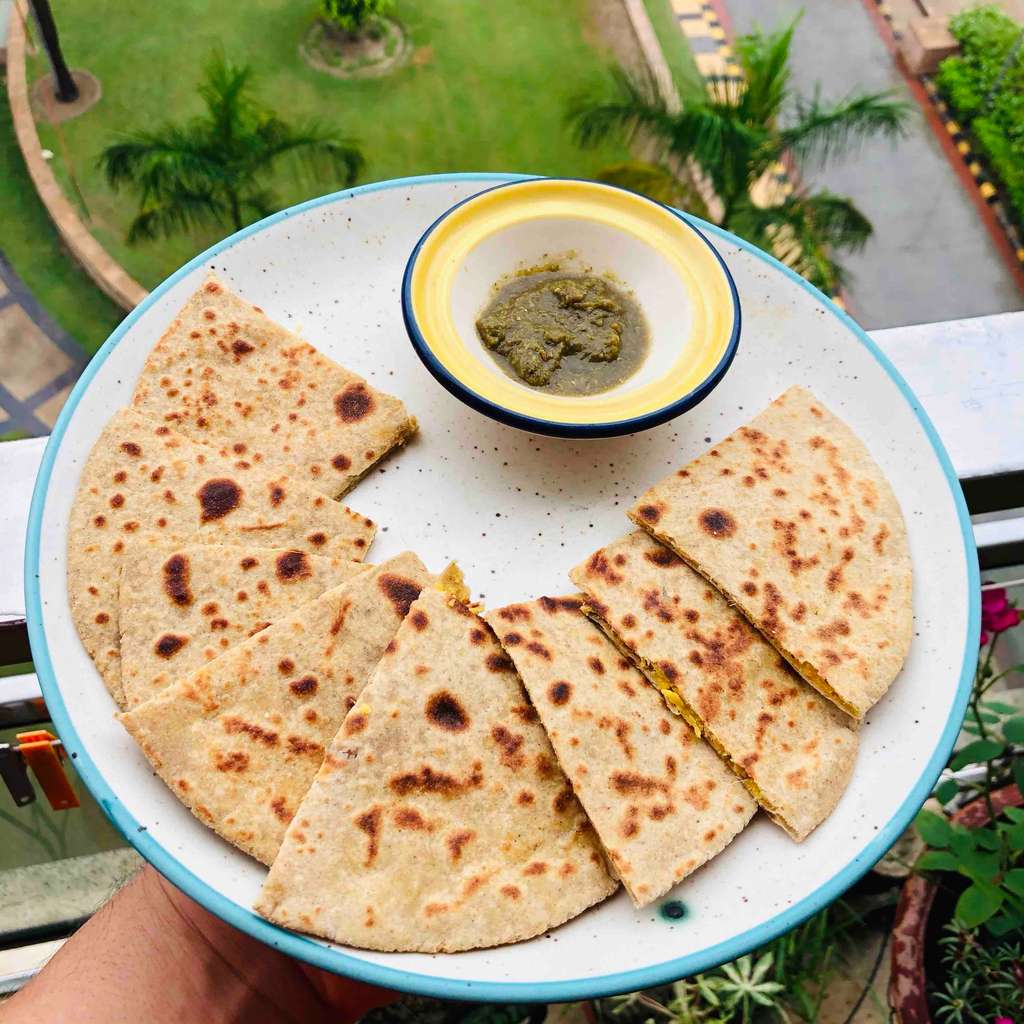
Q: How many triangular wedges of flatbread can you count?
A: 8